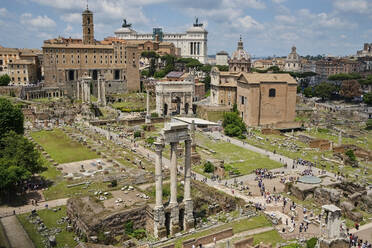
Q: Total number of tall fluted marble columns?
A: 3